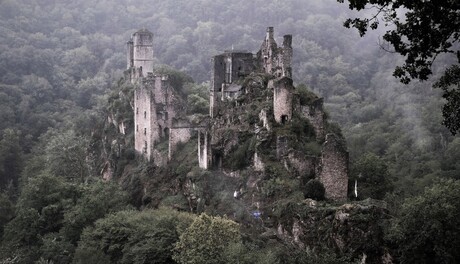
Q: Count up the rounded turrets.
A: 1